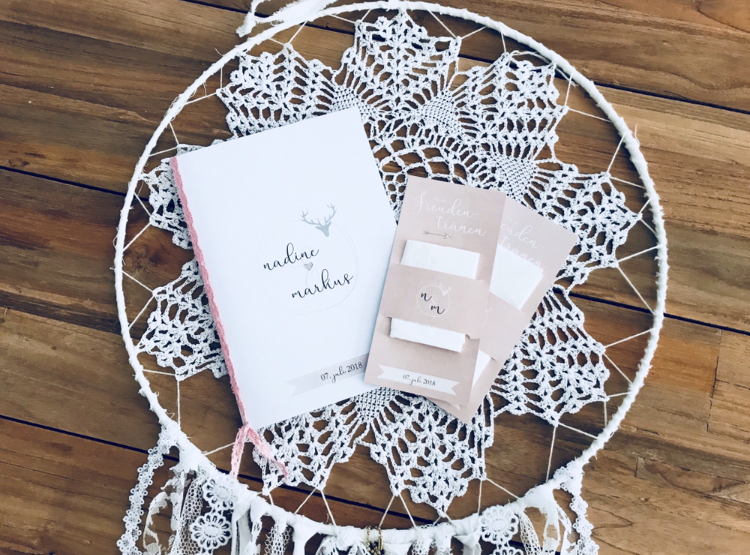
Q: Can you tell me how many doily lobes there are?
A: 9